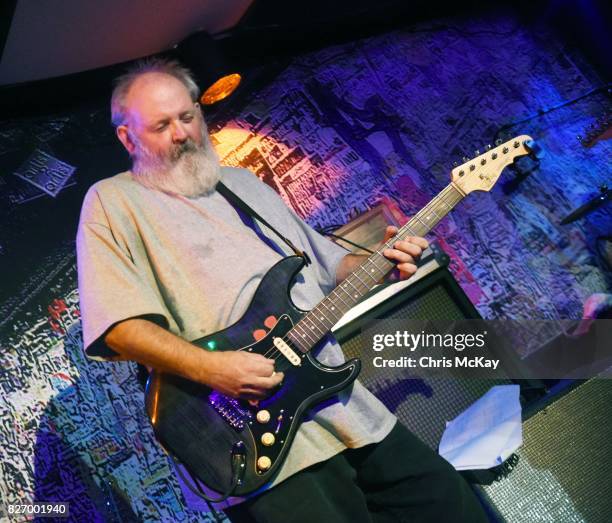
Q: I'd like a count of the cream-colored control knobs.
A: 3